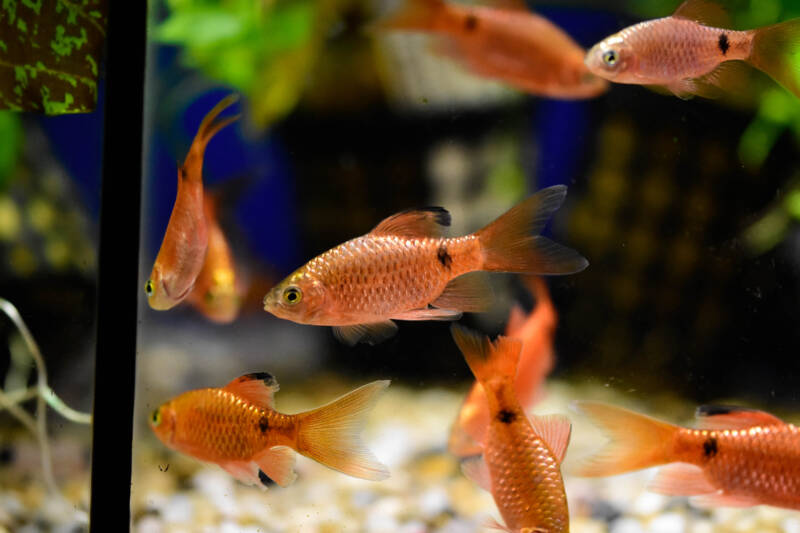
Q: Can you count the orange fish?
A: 9